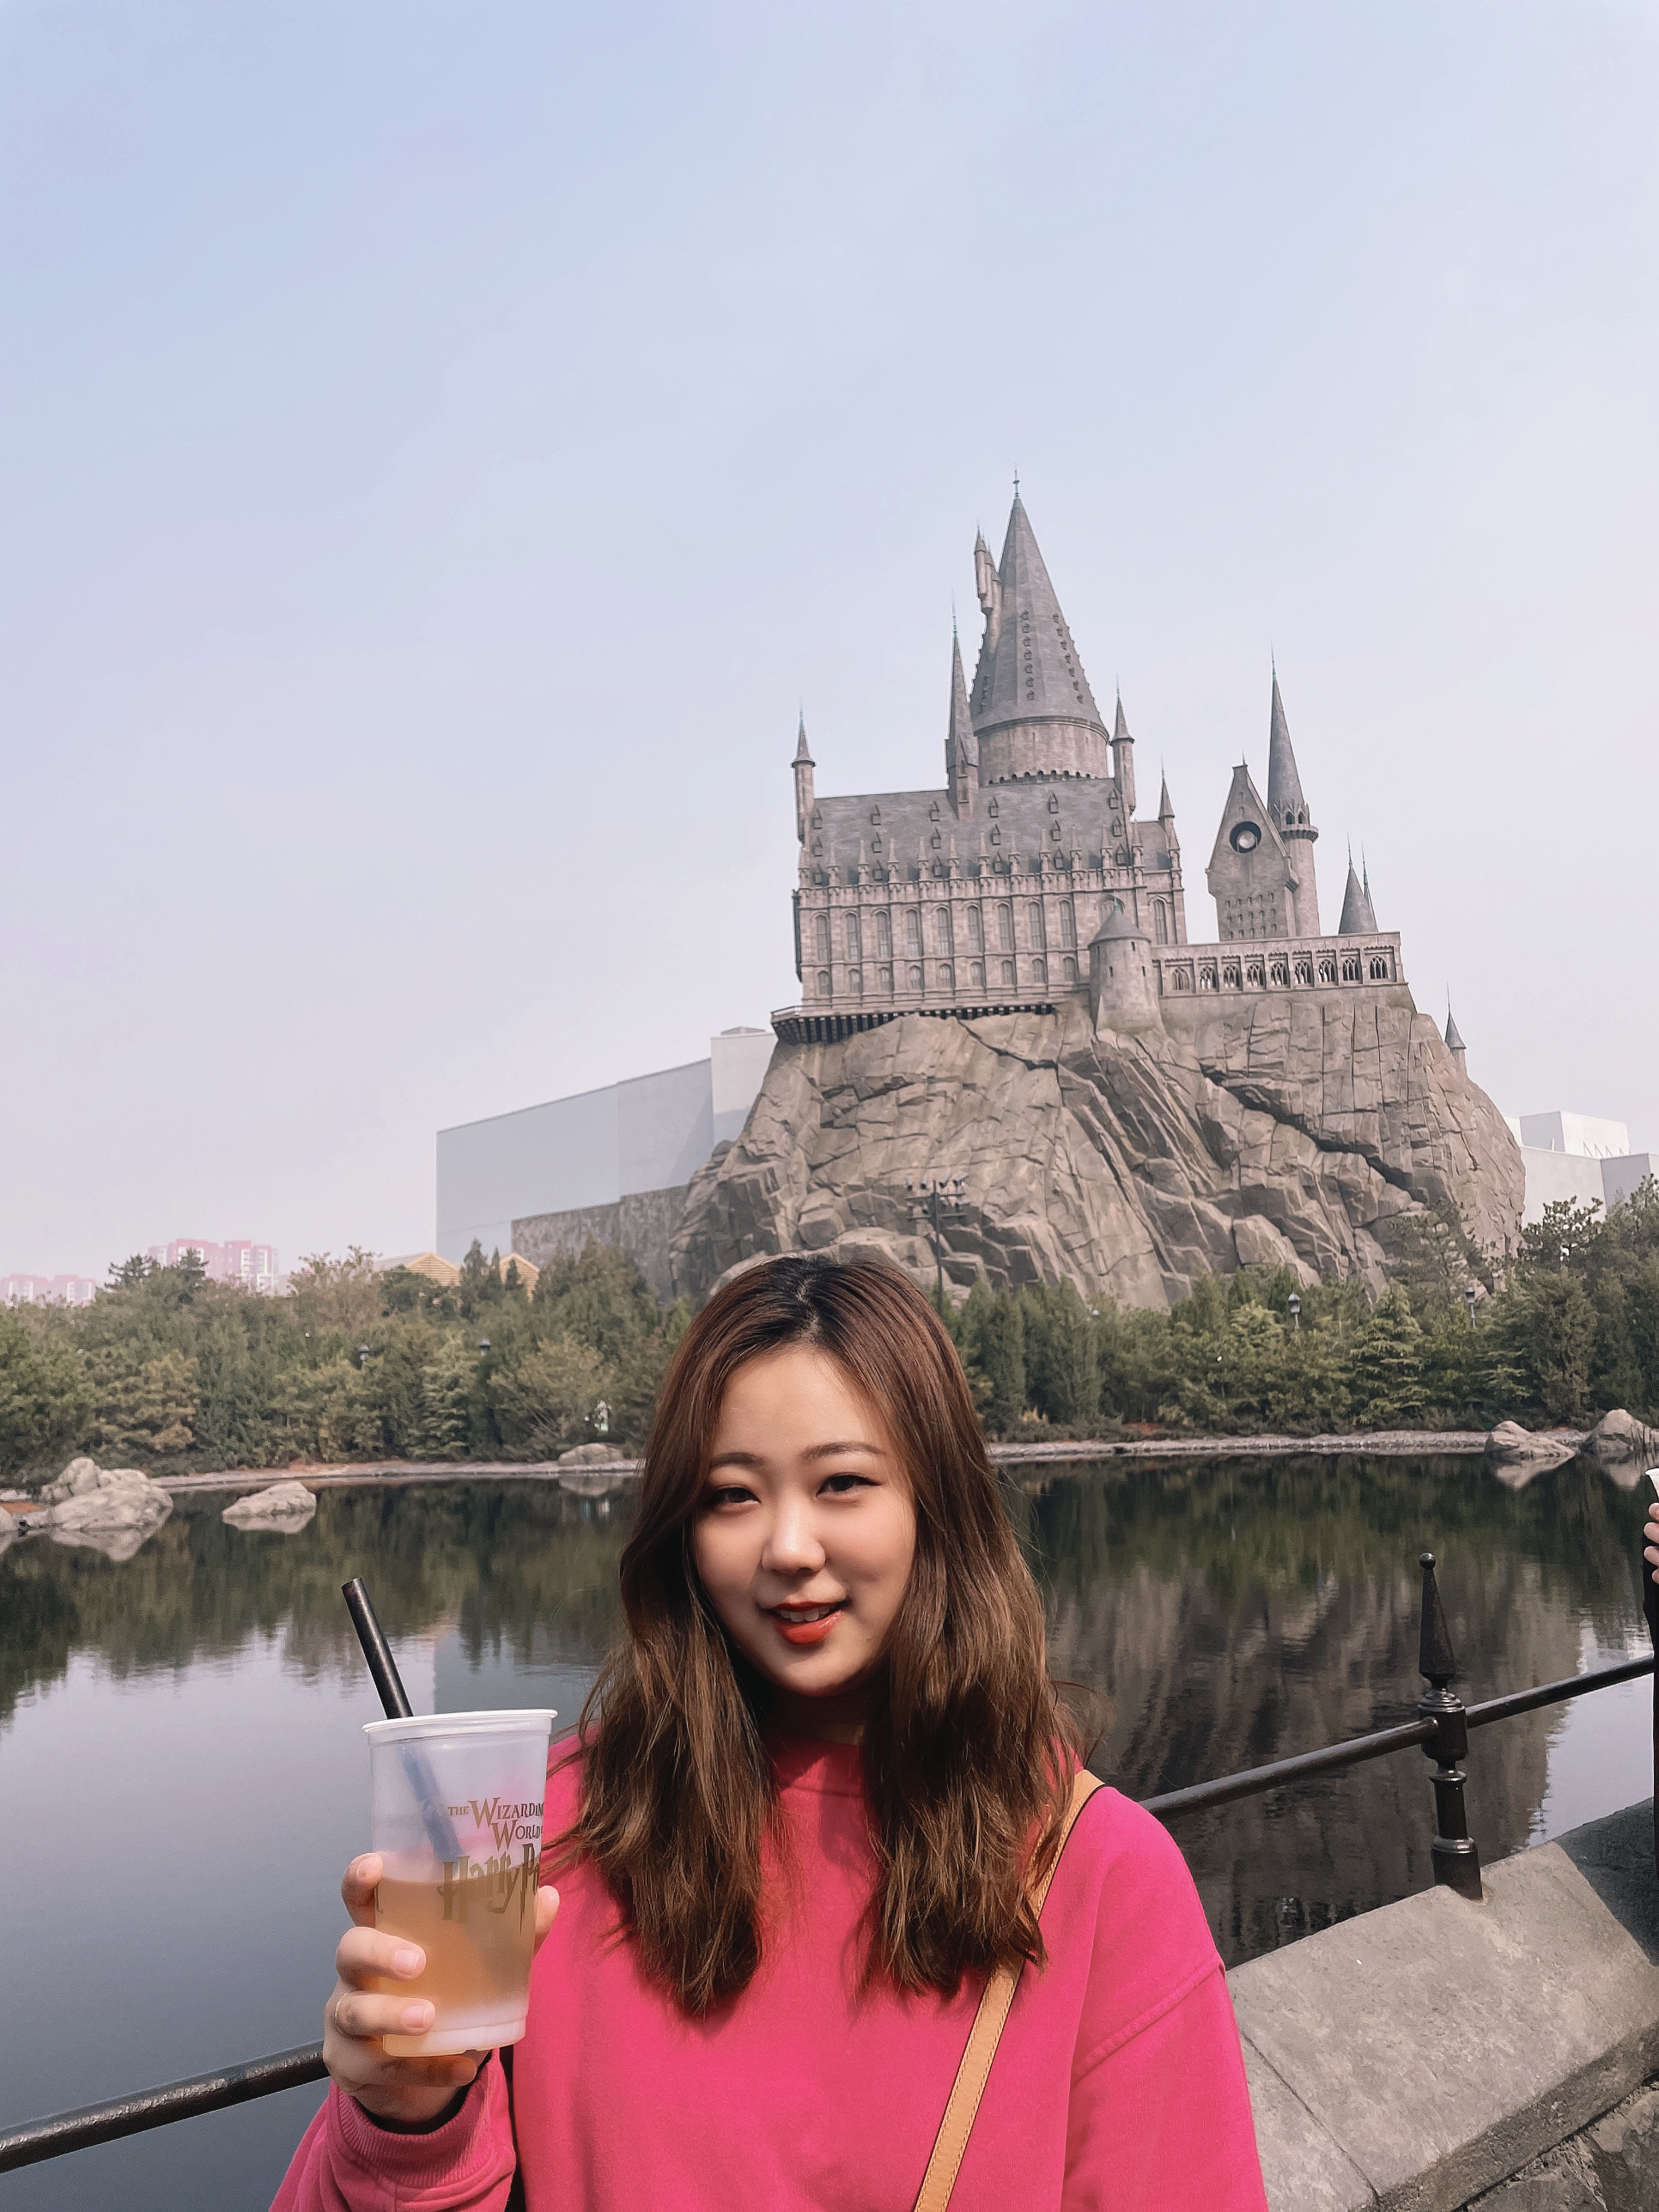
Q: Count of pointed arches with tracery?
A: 9